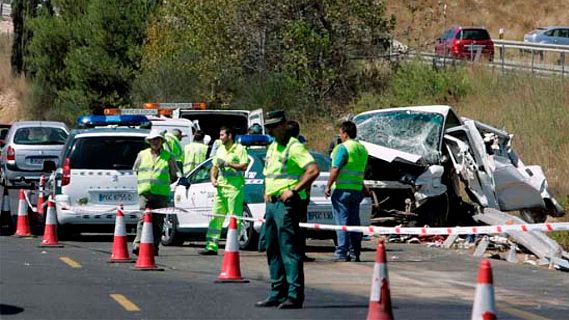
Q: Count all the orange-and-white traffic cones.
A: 9